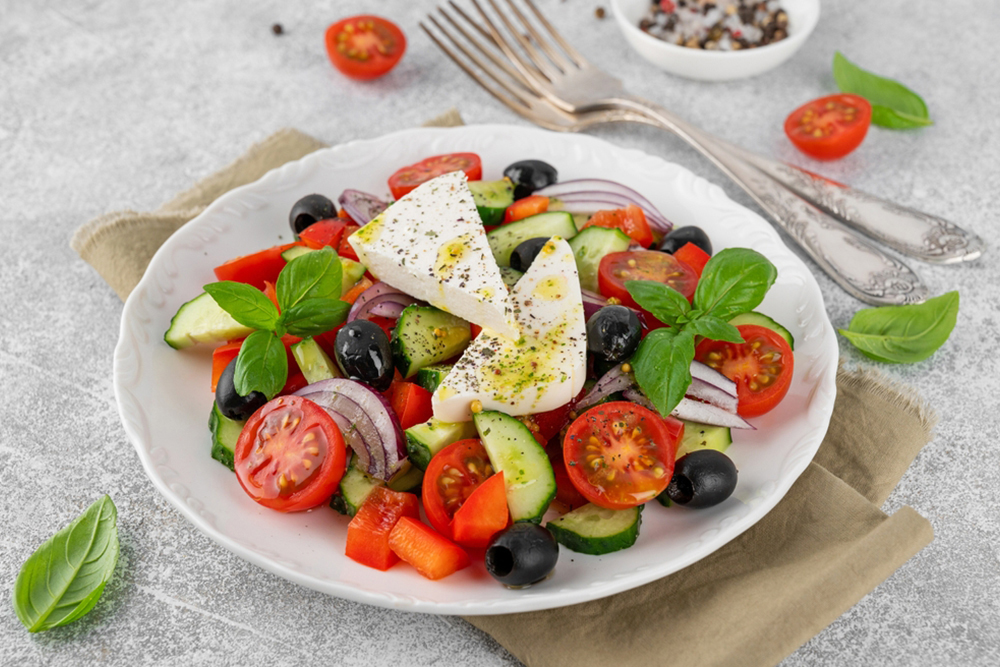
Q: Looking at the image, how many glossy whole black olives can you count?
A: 9